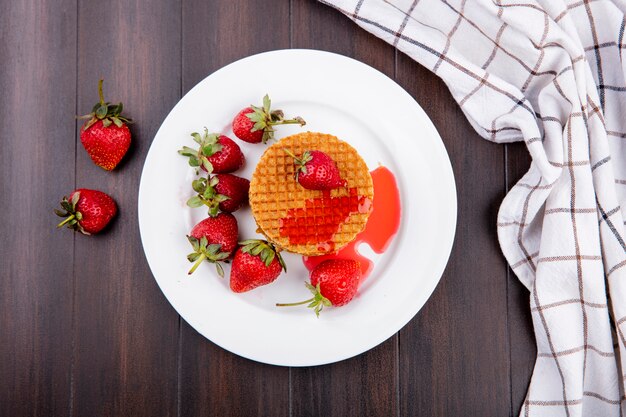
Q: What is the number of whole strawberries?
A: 9